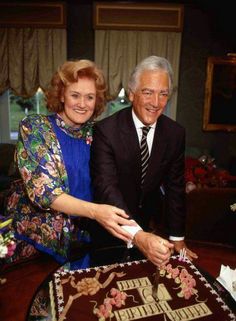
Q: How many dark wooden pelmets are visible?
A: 2